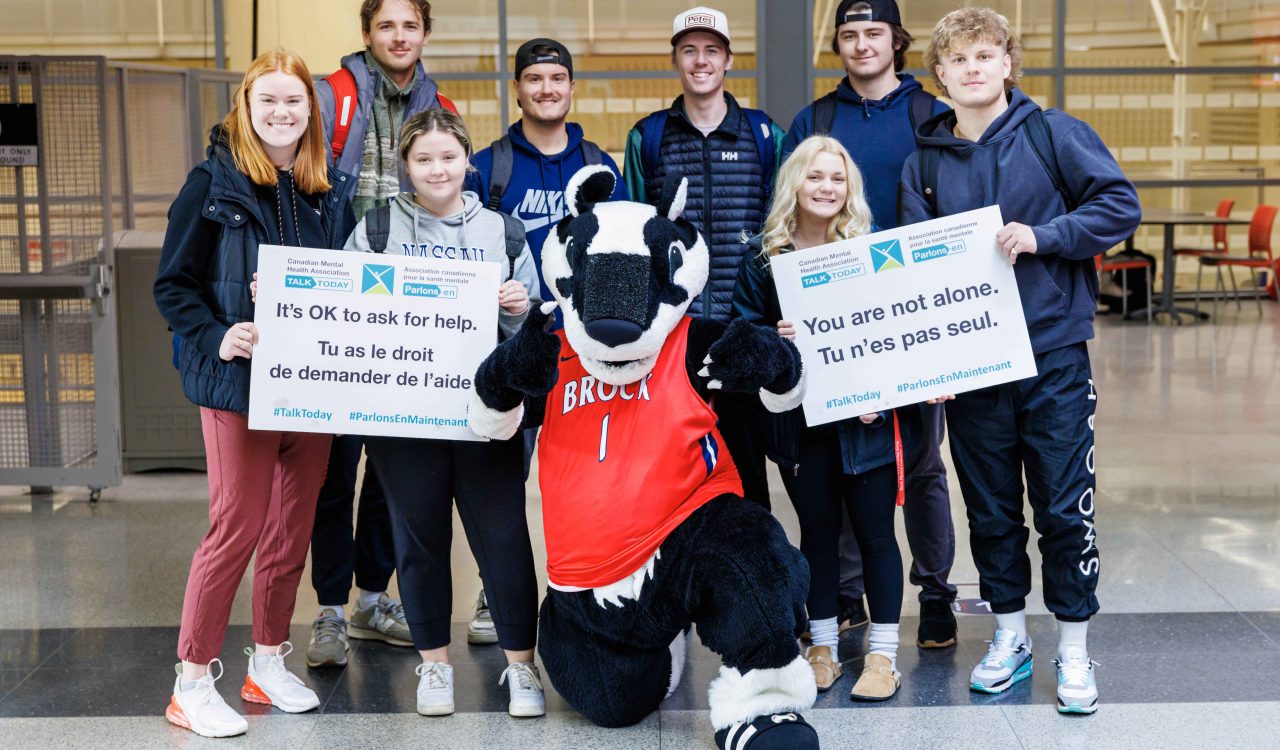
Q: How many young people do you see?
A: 8